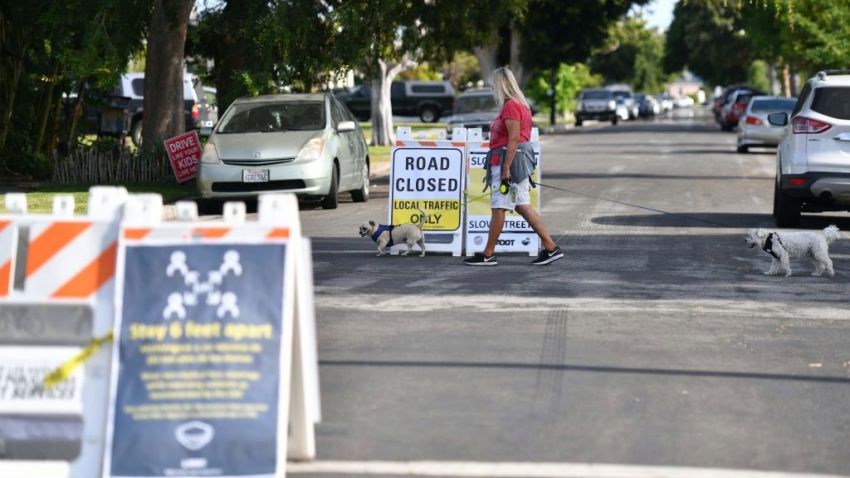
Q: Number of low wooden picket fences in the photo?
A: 1